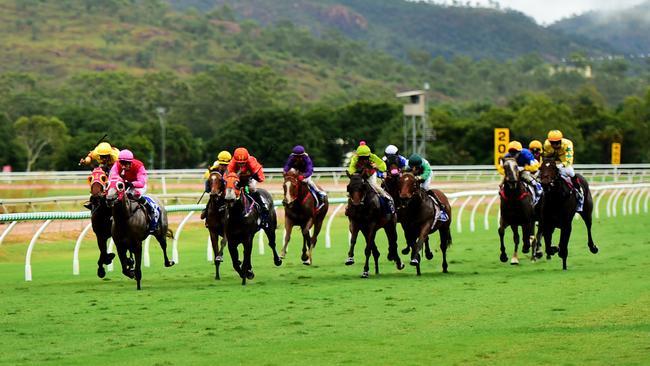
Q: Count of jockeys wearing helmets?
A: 11